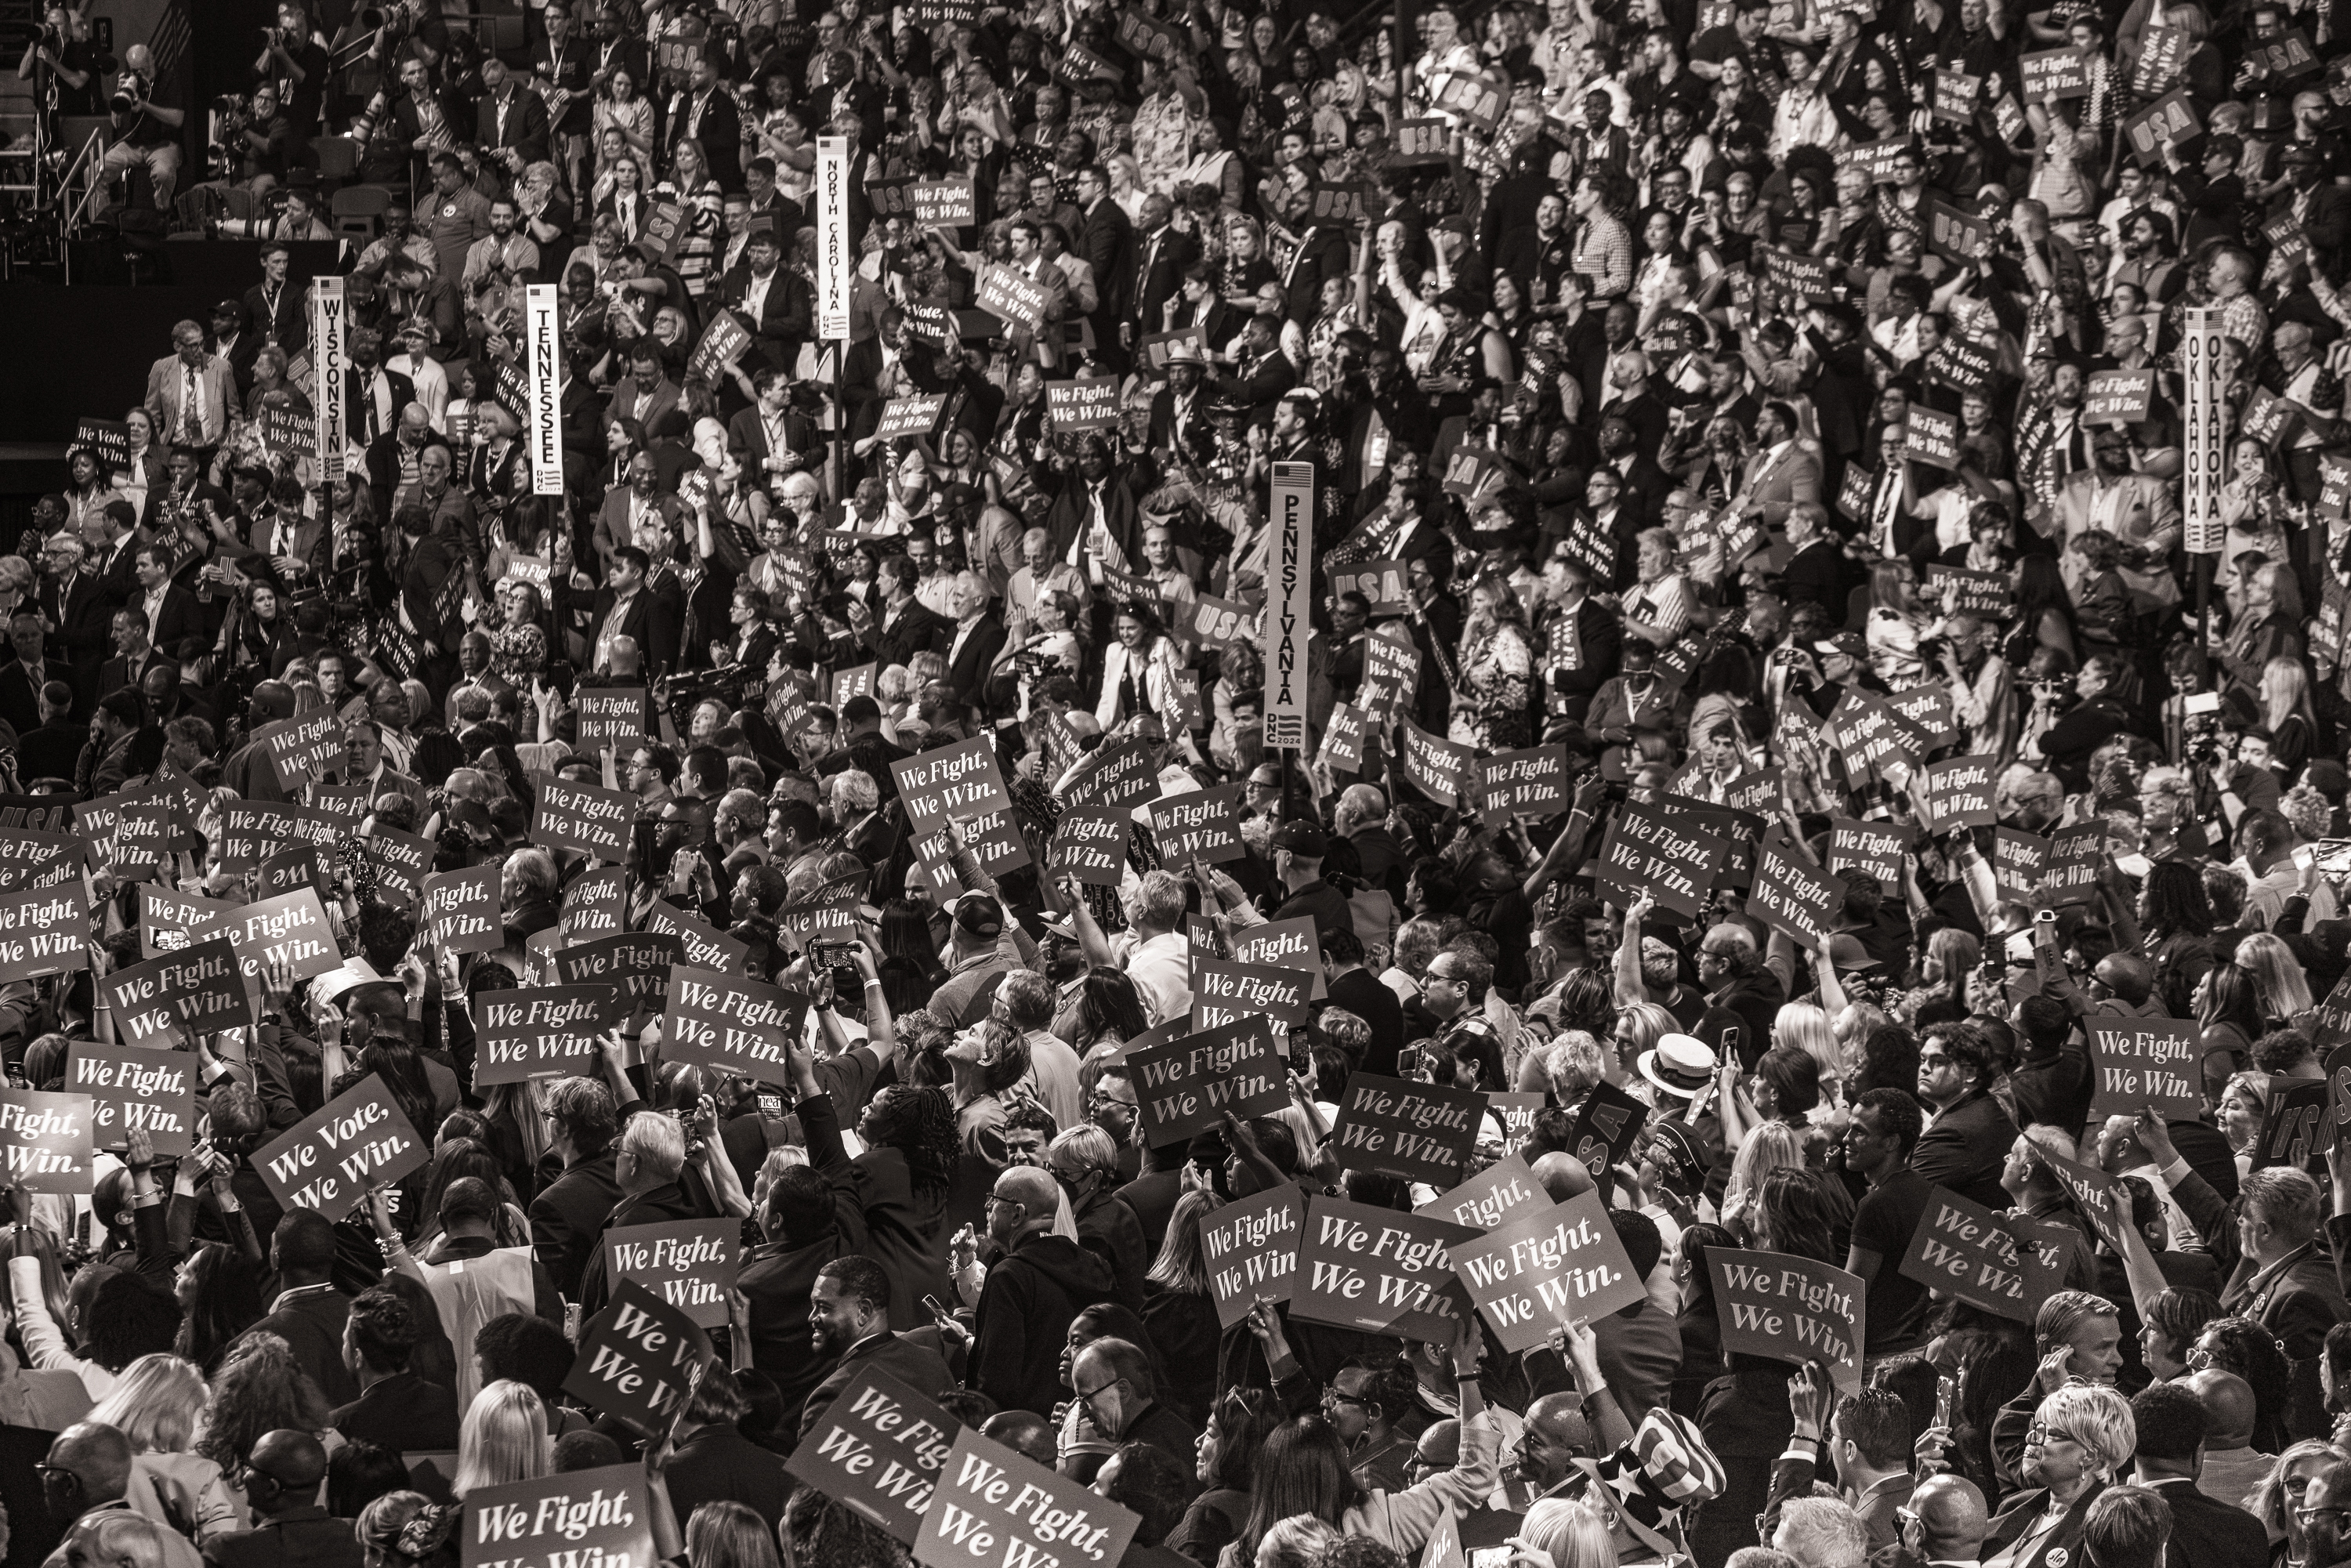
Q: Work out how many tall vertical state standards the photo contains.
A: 5